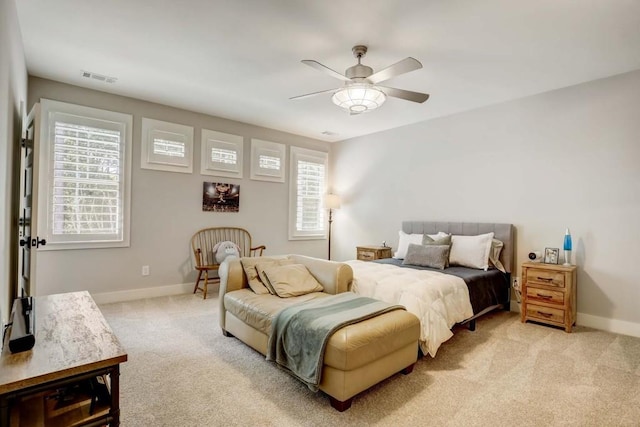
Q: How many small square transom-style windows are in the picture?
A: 3